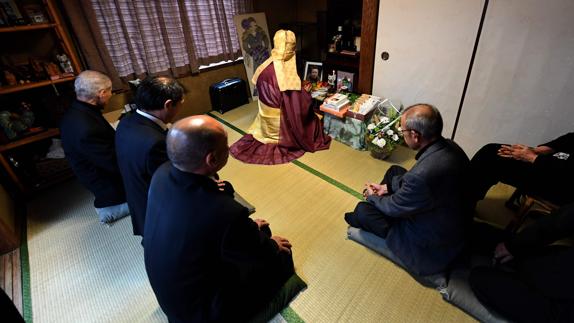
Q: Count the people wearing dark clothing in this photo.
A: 6